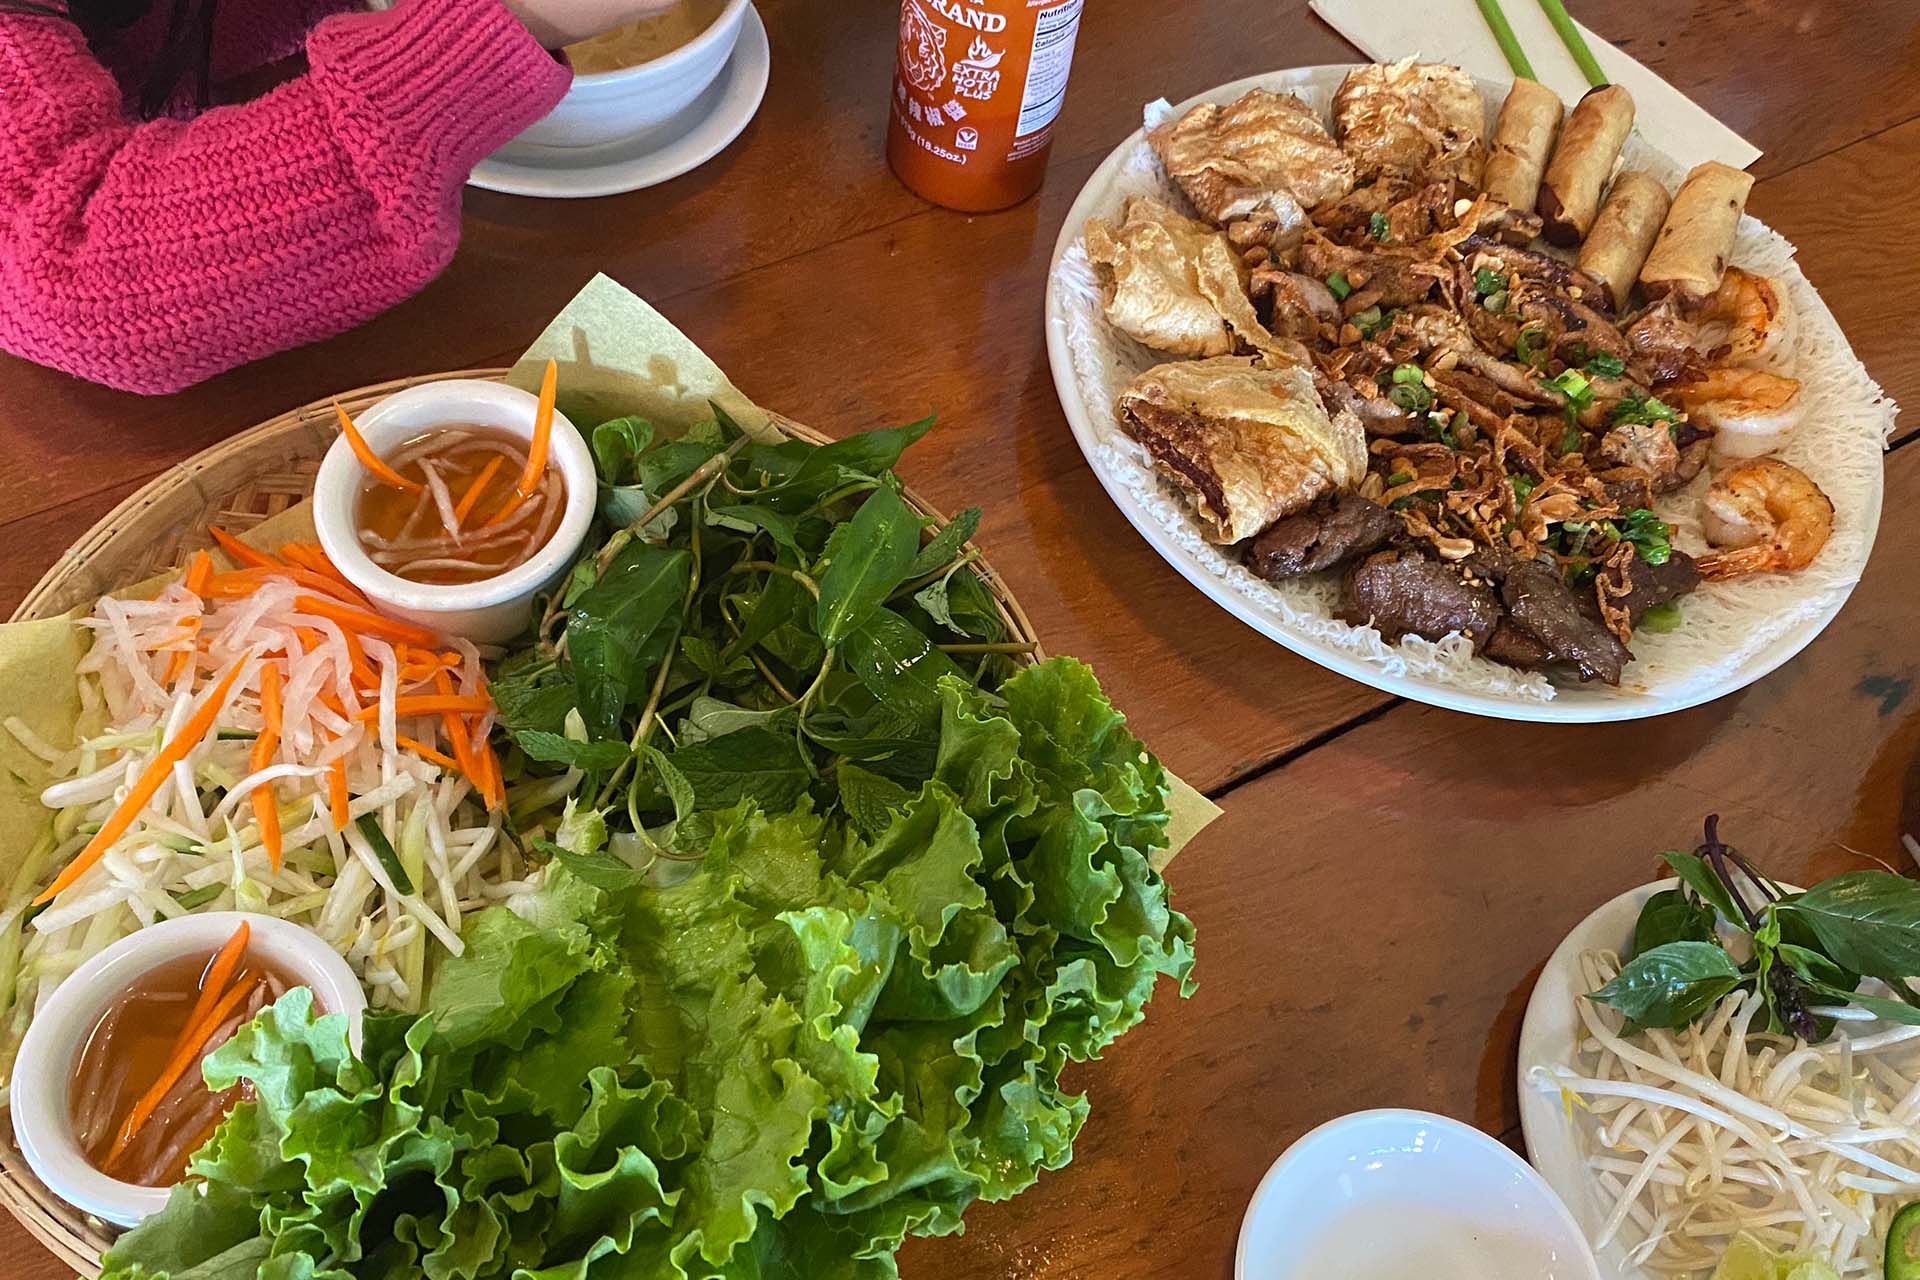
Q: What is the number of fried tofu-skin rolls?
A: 4